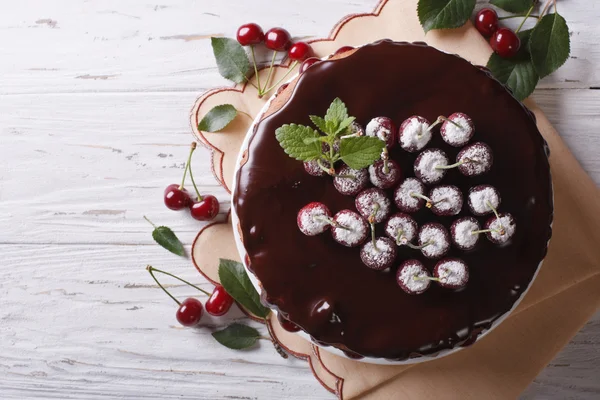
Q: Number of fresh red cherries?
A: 9